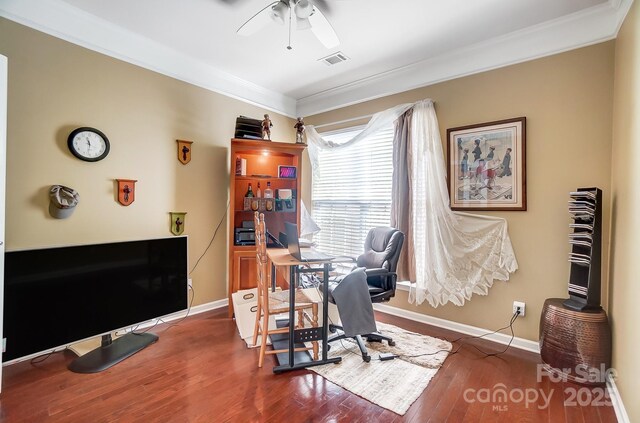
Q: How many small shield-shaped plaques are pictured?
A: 3